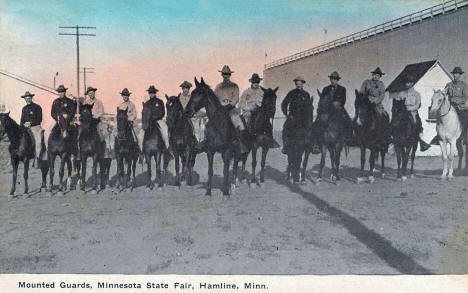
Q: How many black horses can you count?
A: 12